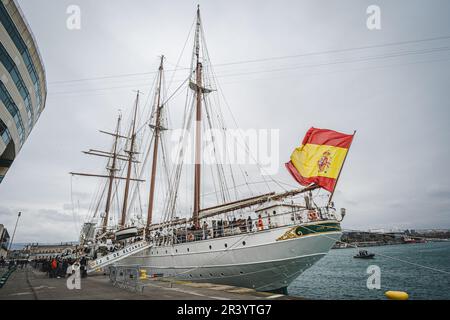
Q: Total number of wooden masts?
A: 4